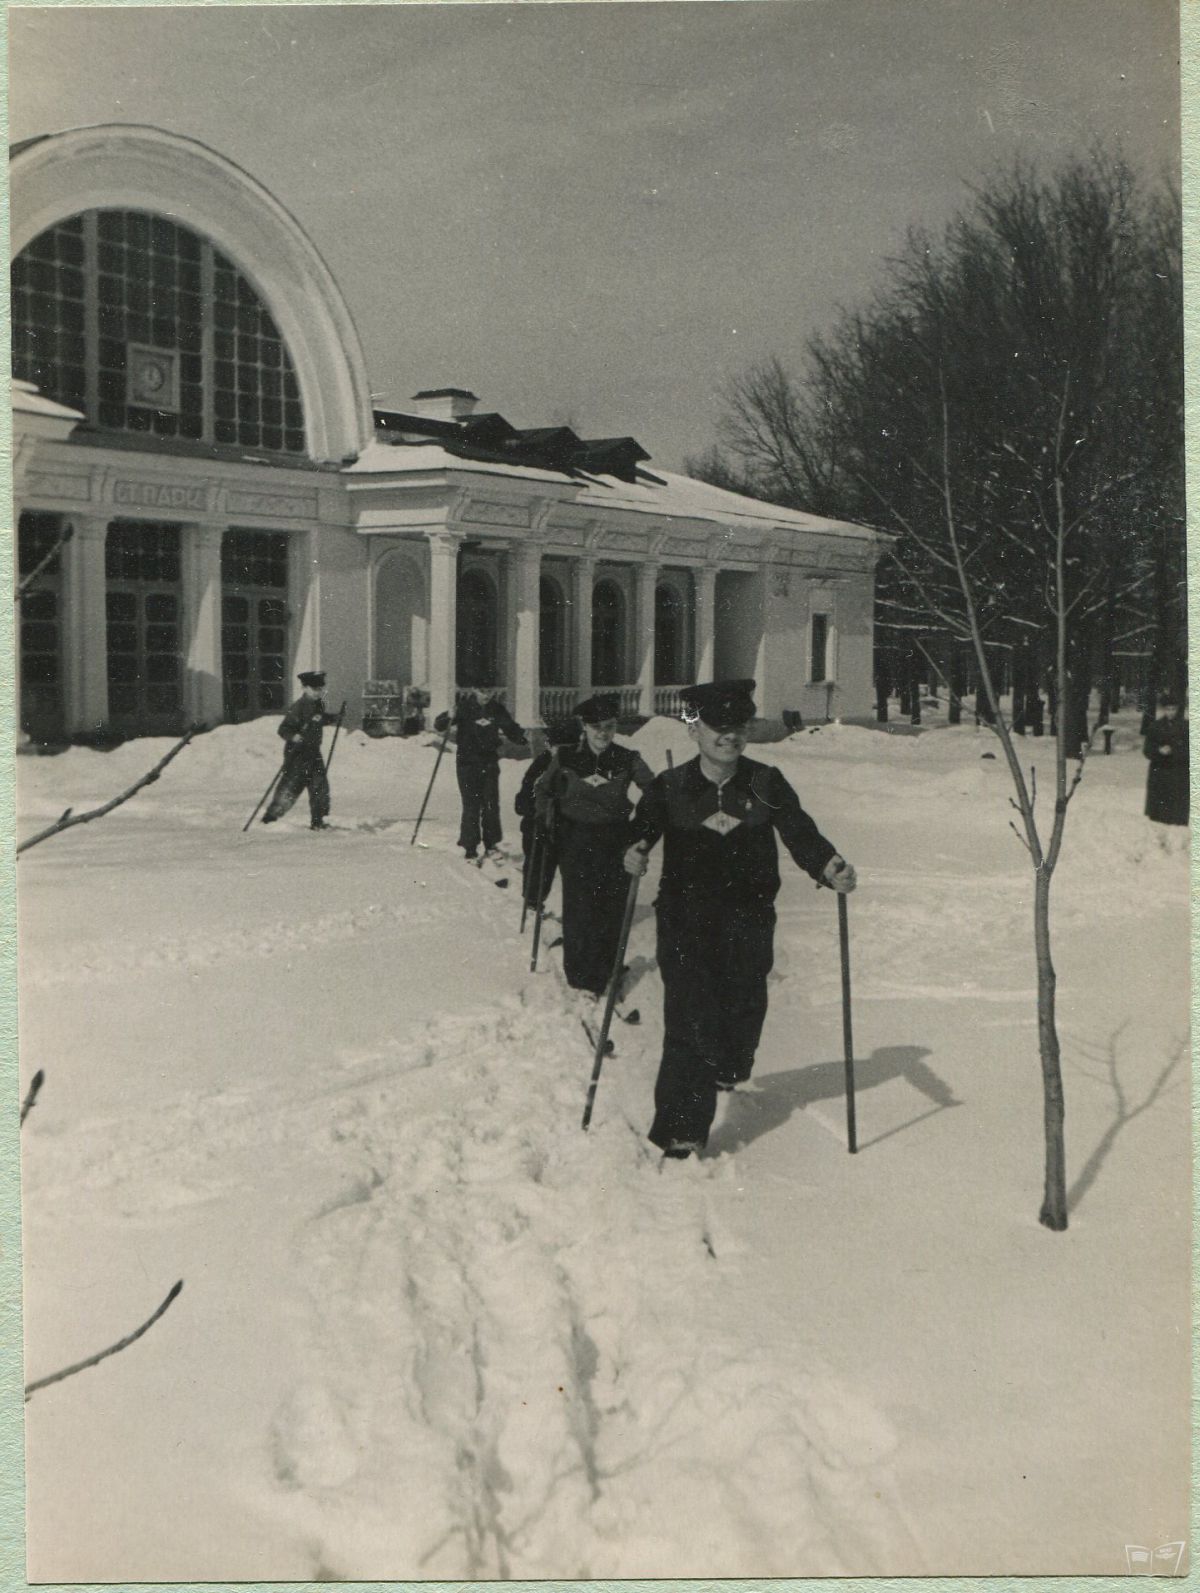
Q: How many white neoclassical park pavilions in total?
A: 1